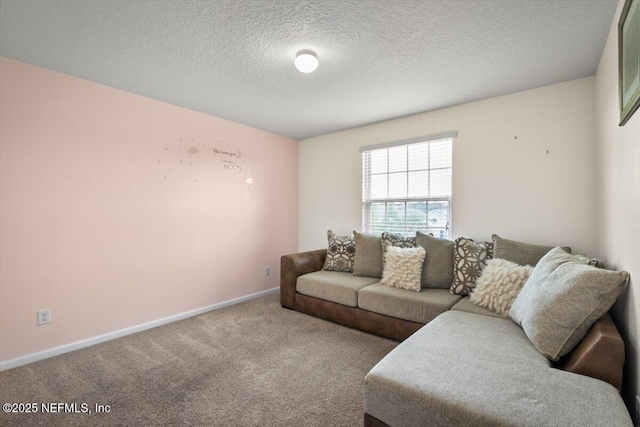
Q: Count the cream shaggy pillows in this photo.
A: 2